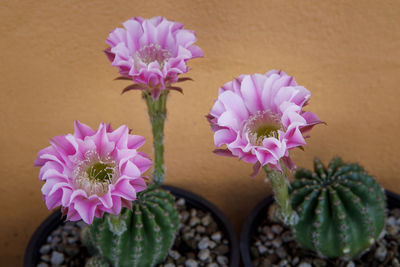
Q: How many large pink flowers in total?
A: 3